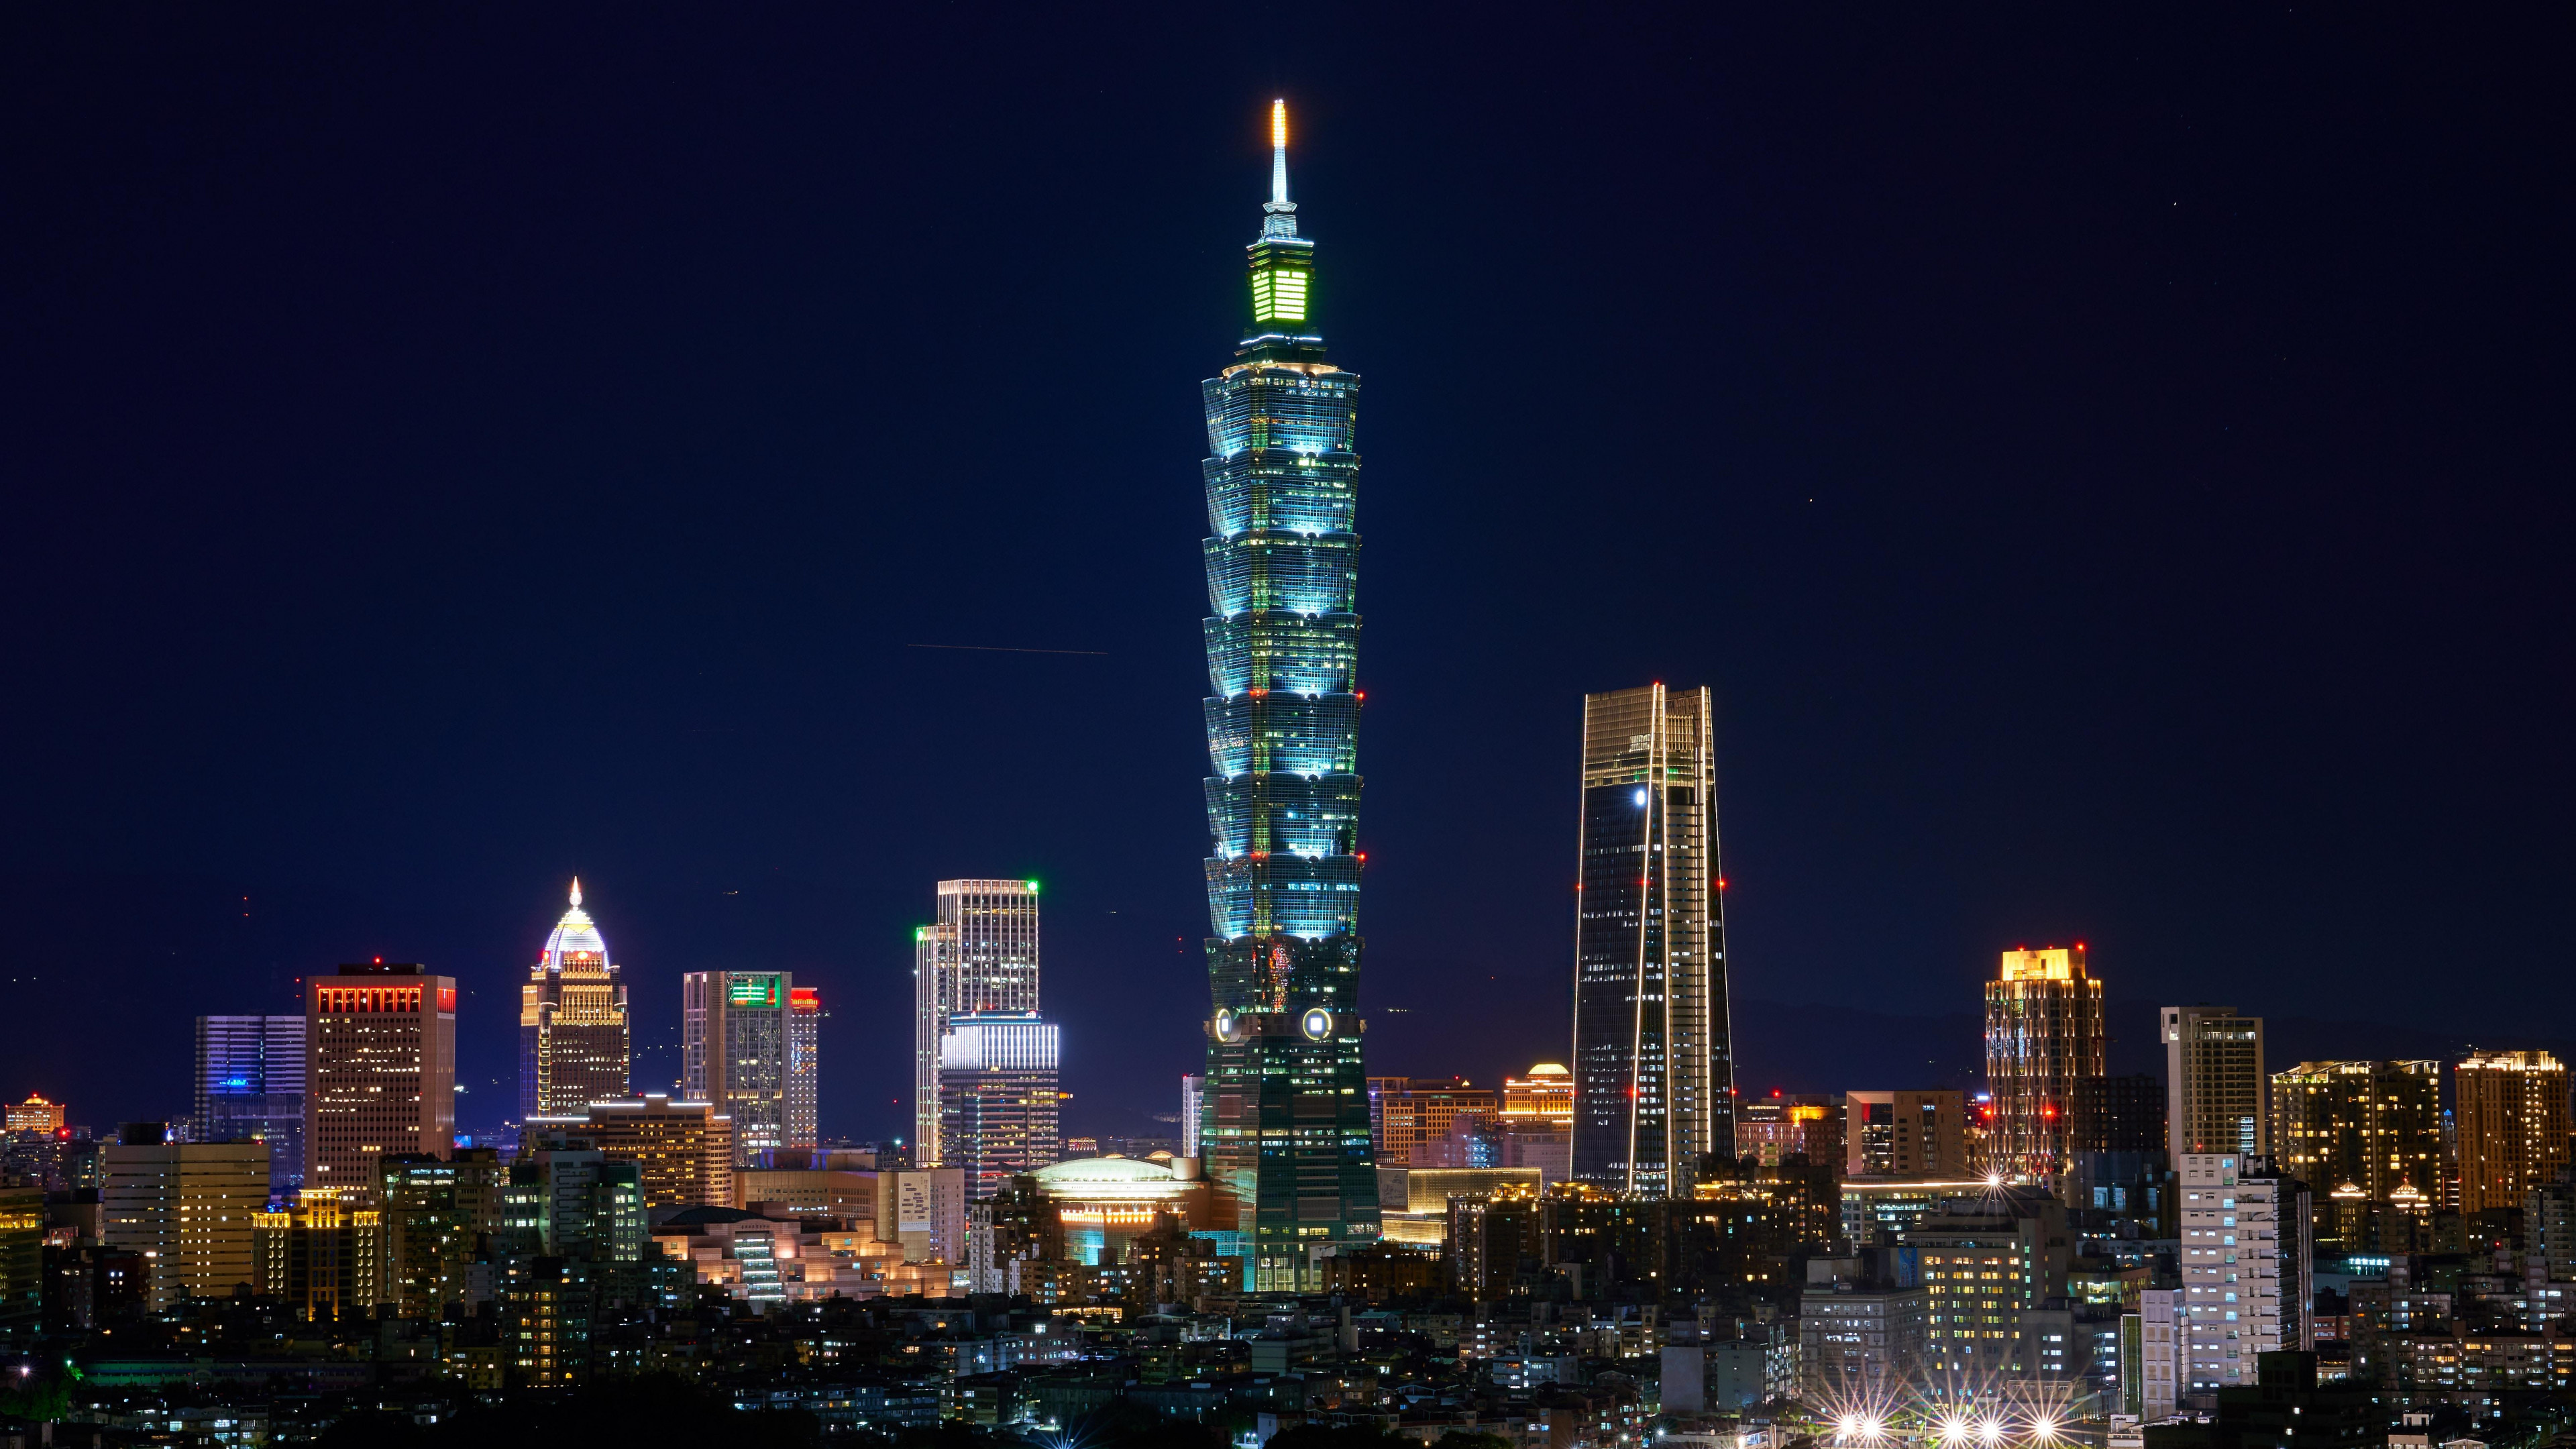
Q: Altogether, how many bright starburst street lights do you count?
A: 5